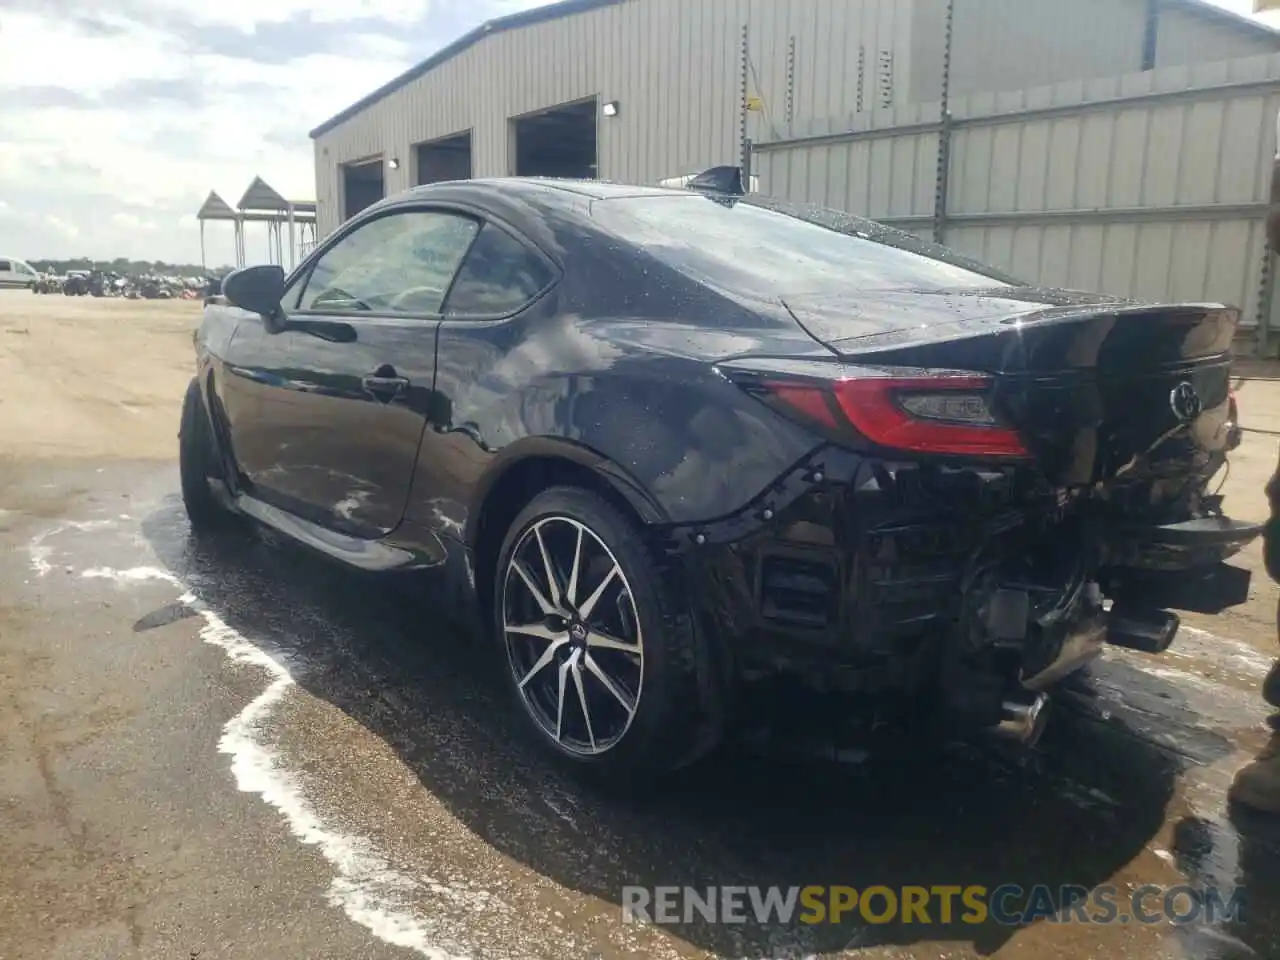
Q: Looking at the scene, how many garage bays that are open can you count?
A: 3